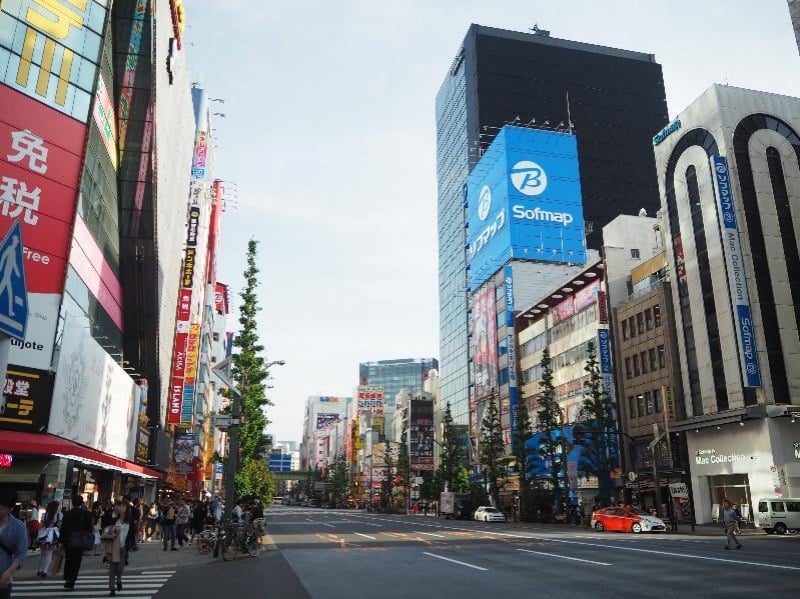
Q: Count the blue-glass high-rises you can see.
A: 2